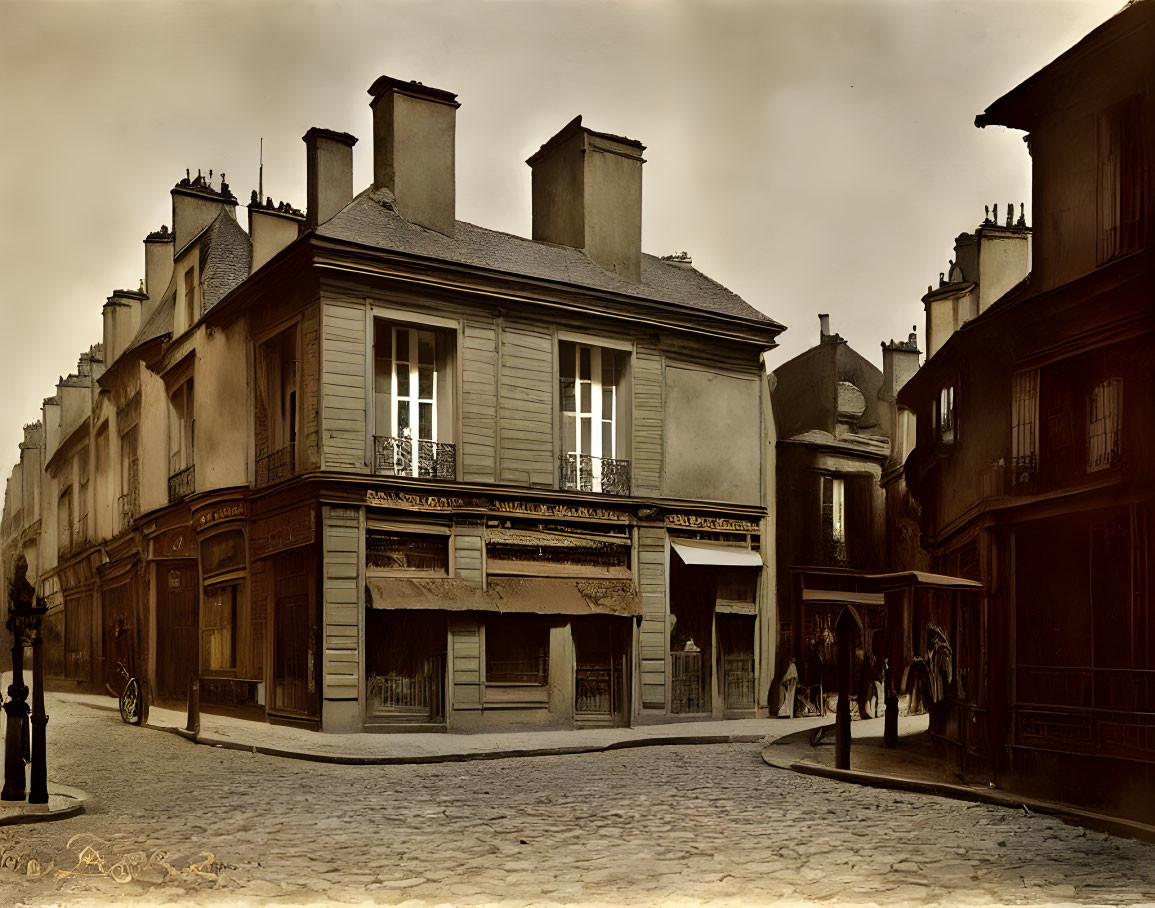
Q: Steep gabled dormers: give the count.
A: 1